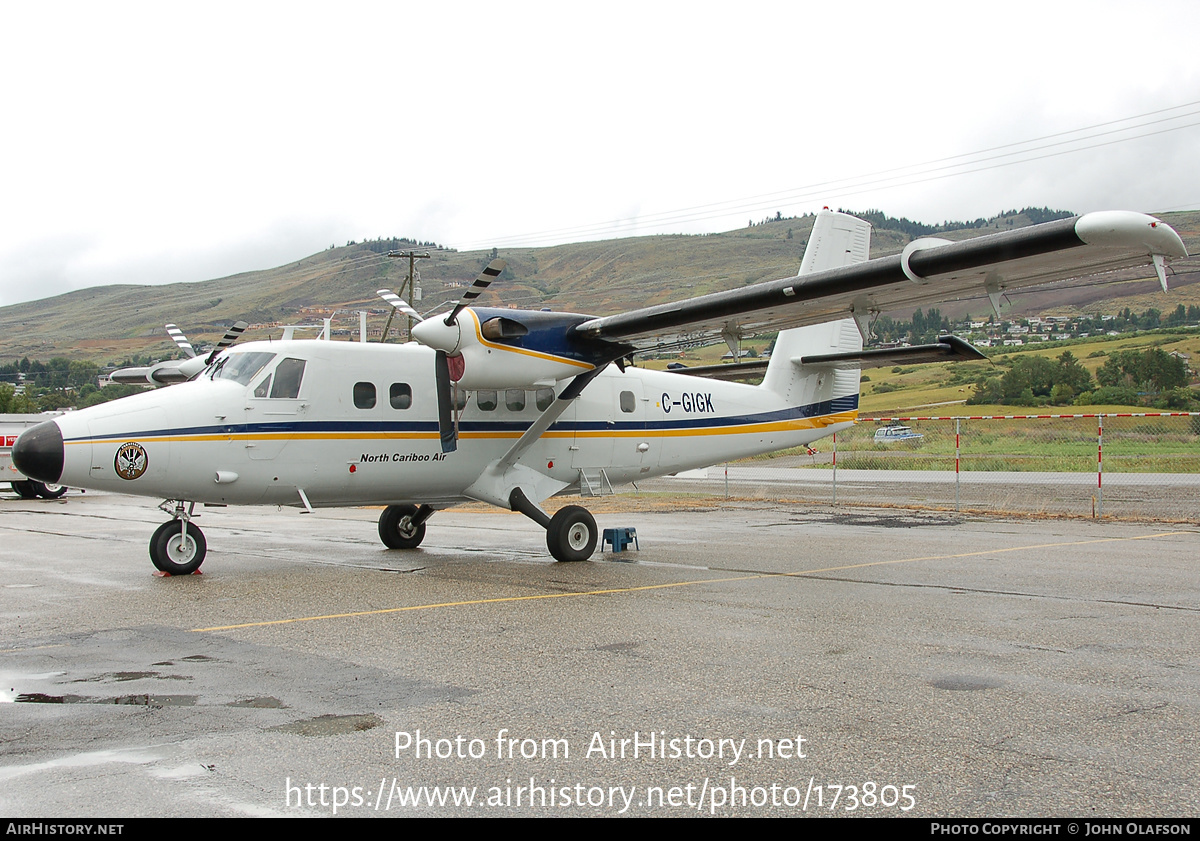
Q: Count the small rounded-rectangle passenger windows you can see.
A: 7